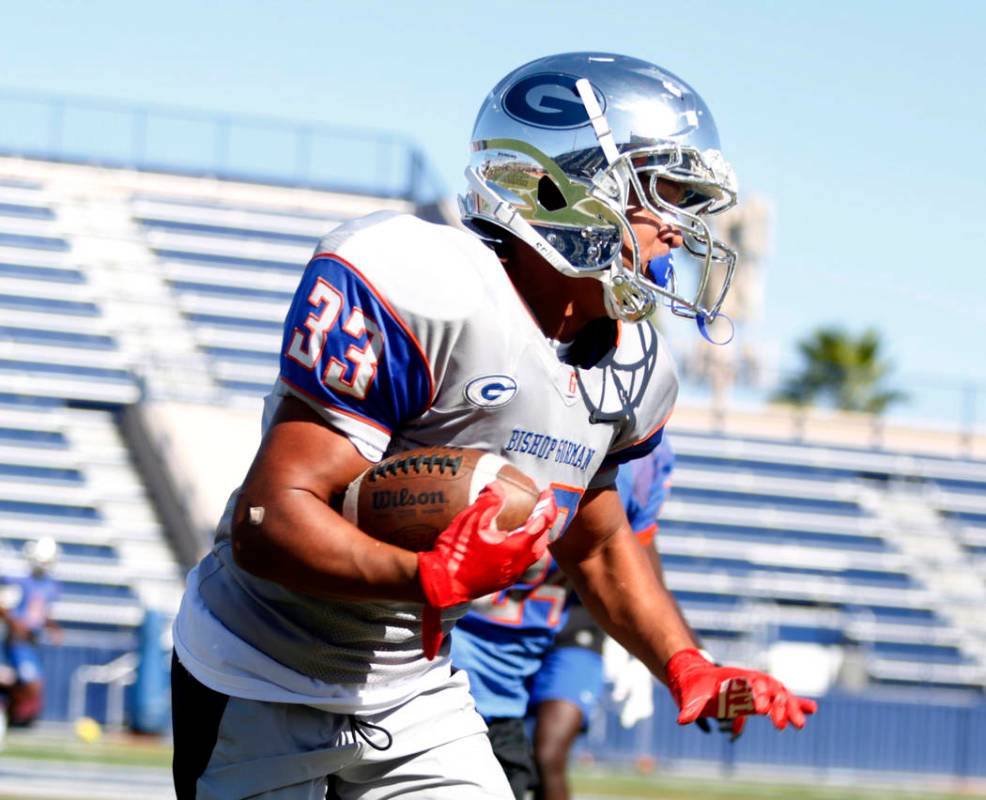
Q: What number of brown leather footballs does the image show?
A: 1